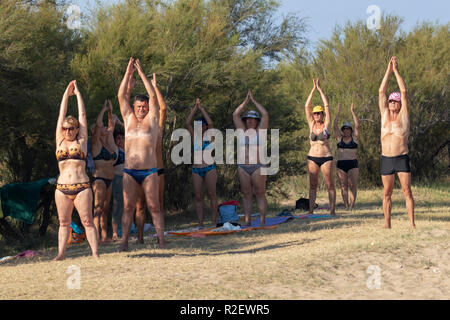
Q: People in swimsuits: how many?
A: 10